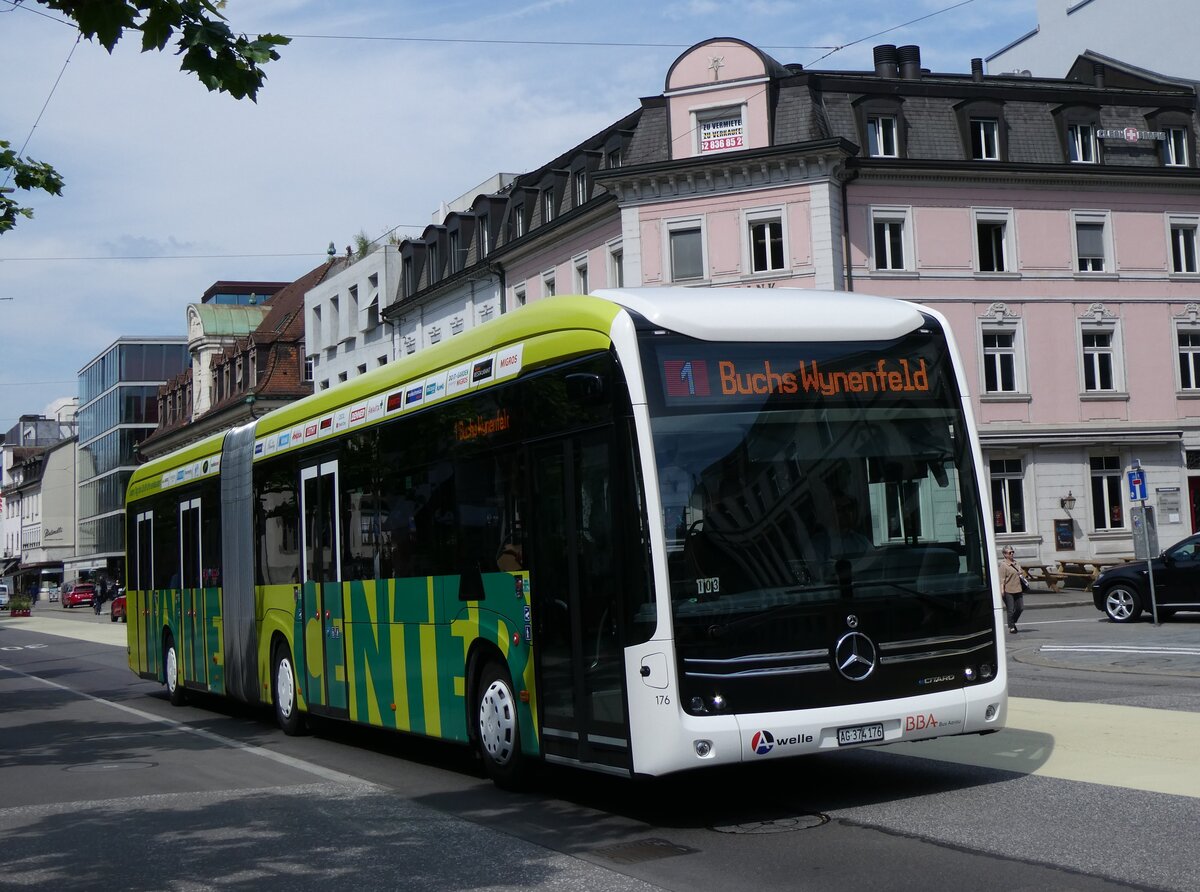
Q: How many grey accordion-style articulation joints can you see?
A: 1